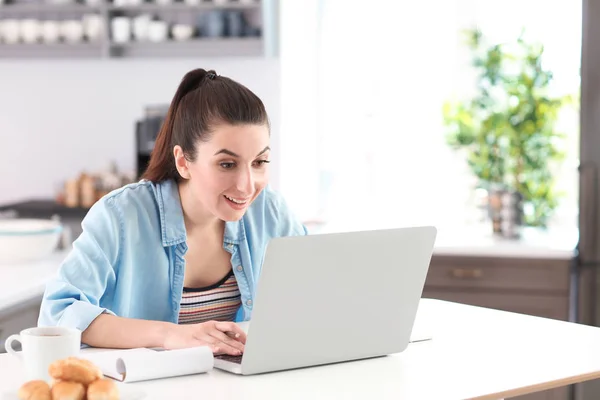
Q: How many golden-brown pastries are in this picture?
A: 4